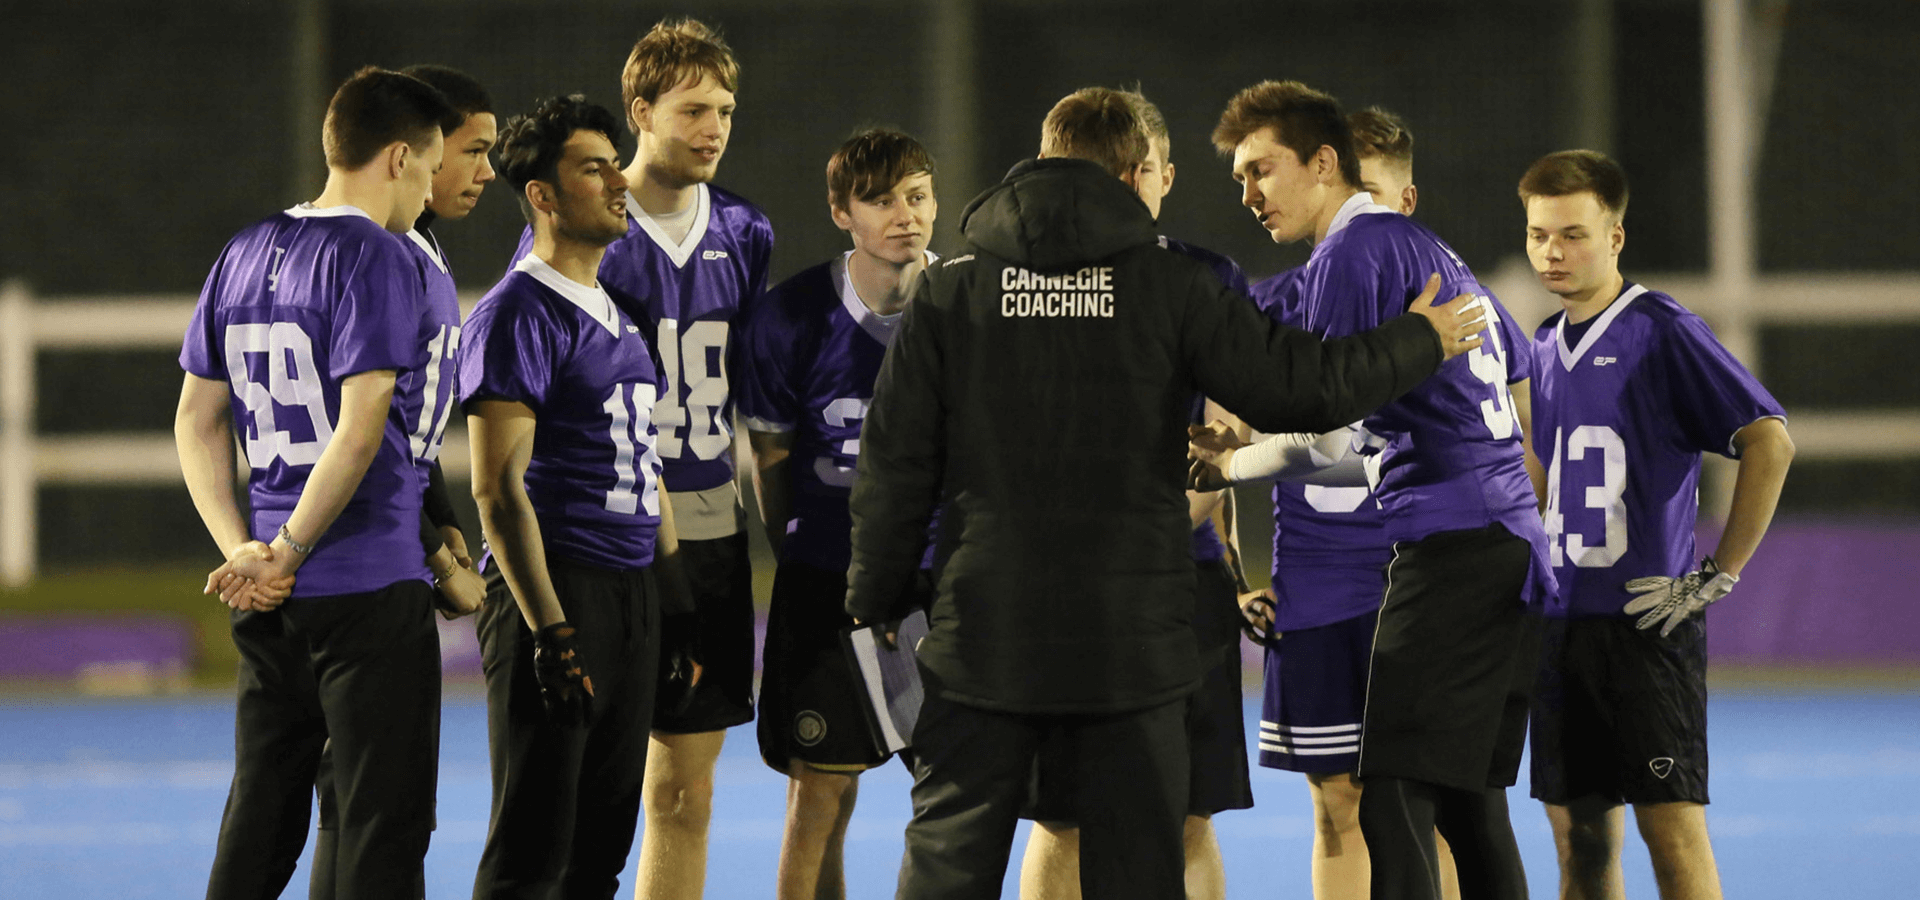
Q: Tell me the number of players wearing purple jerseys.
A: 9